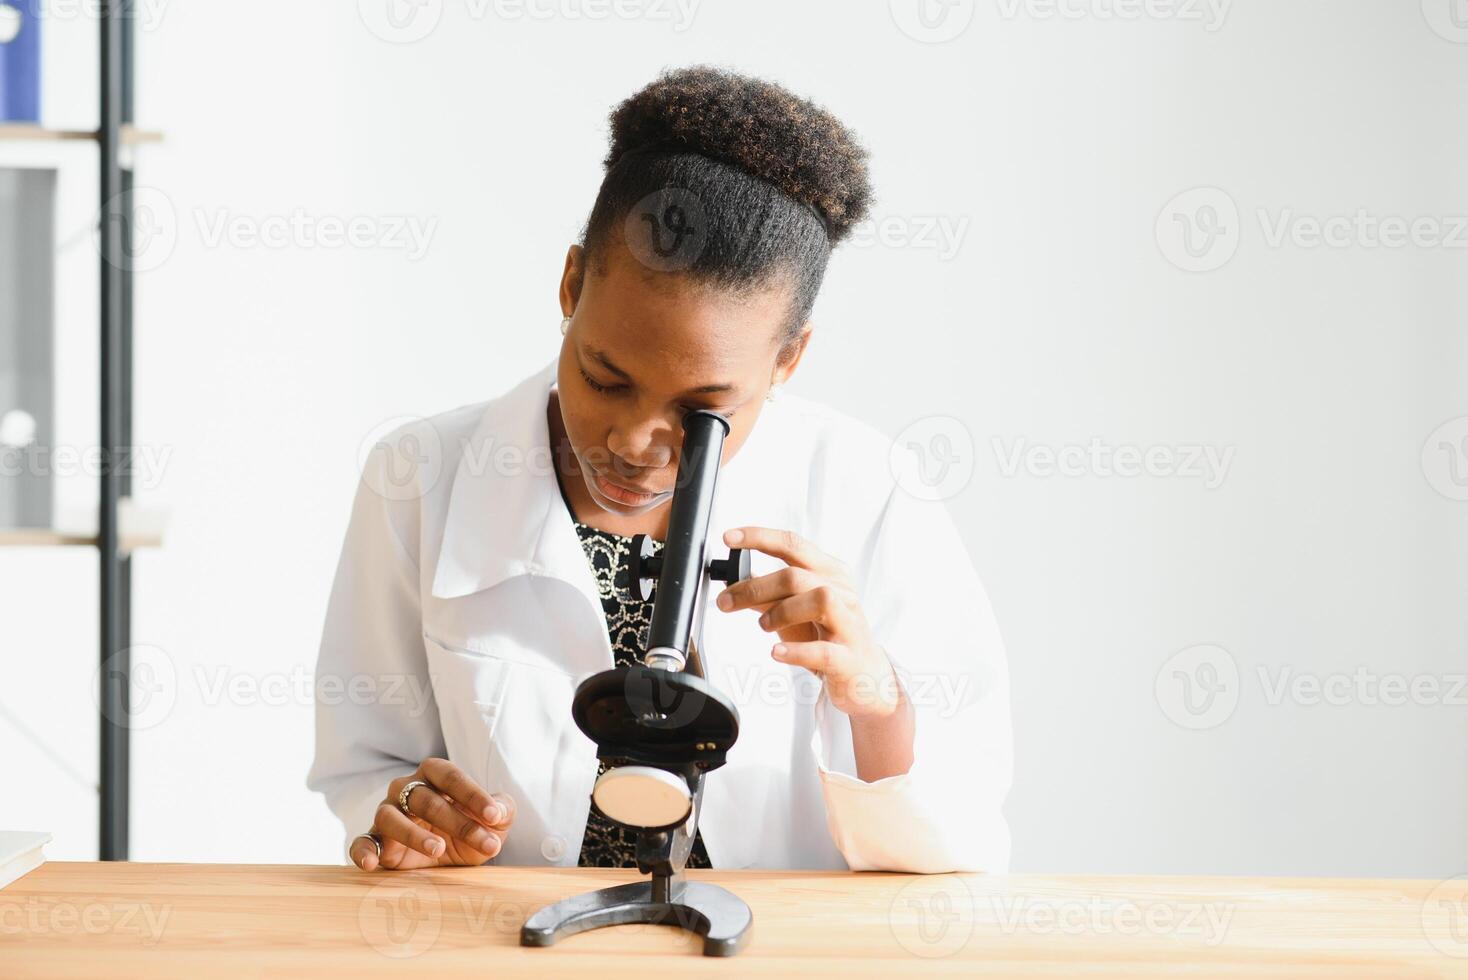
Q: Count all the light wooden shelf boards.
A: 2